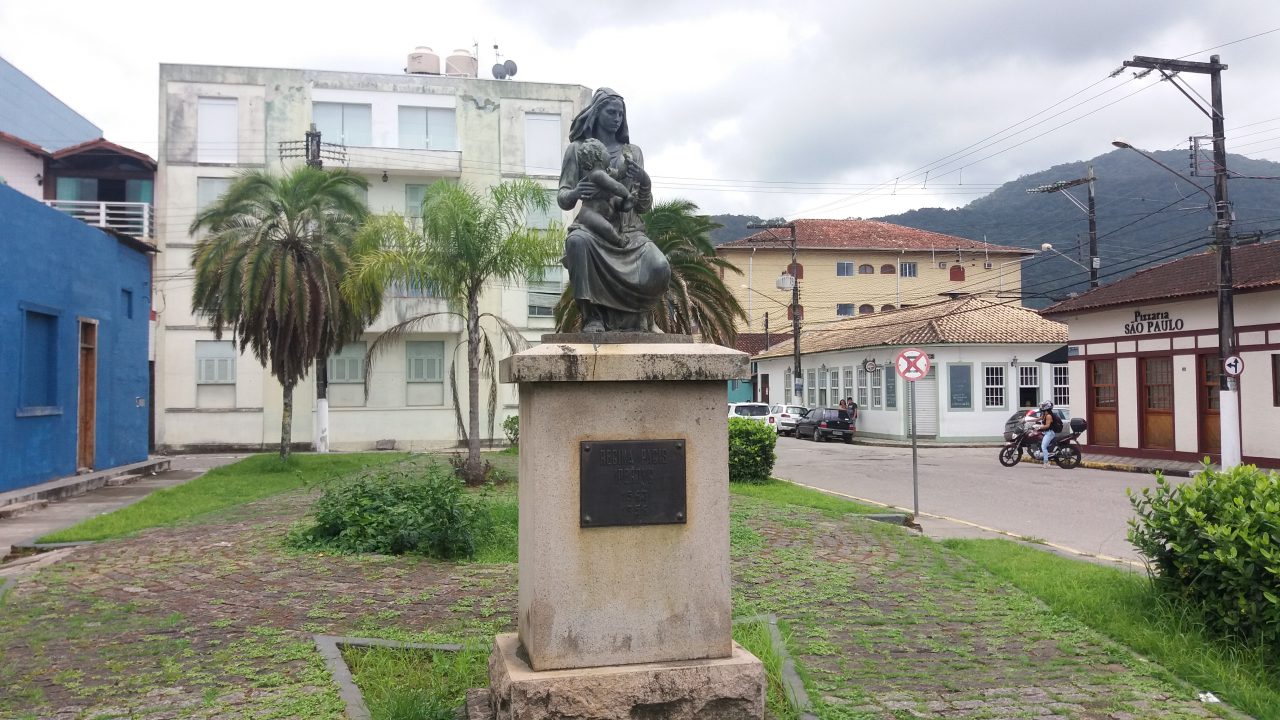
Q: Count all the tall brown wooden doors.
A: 4